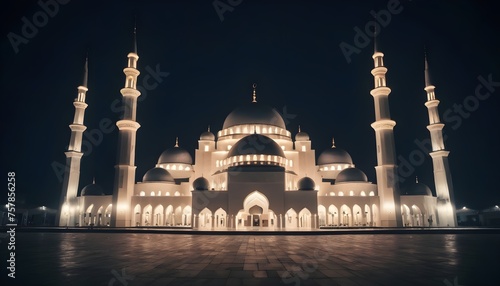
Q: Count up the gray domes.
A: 12